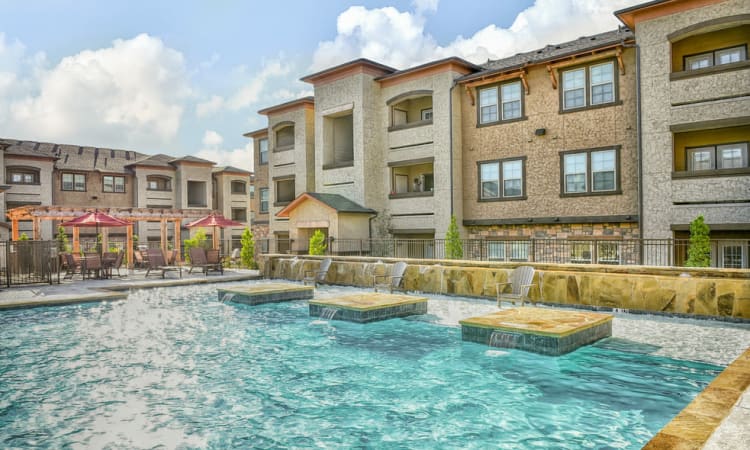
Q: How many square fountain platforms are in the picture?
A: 3